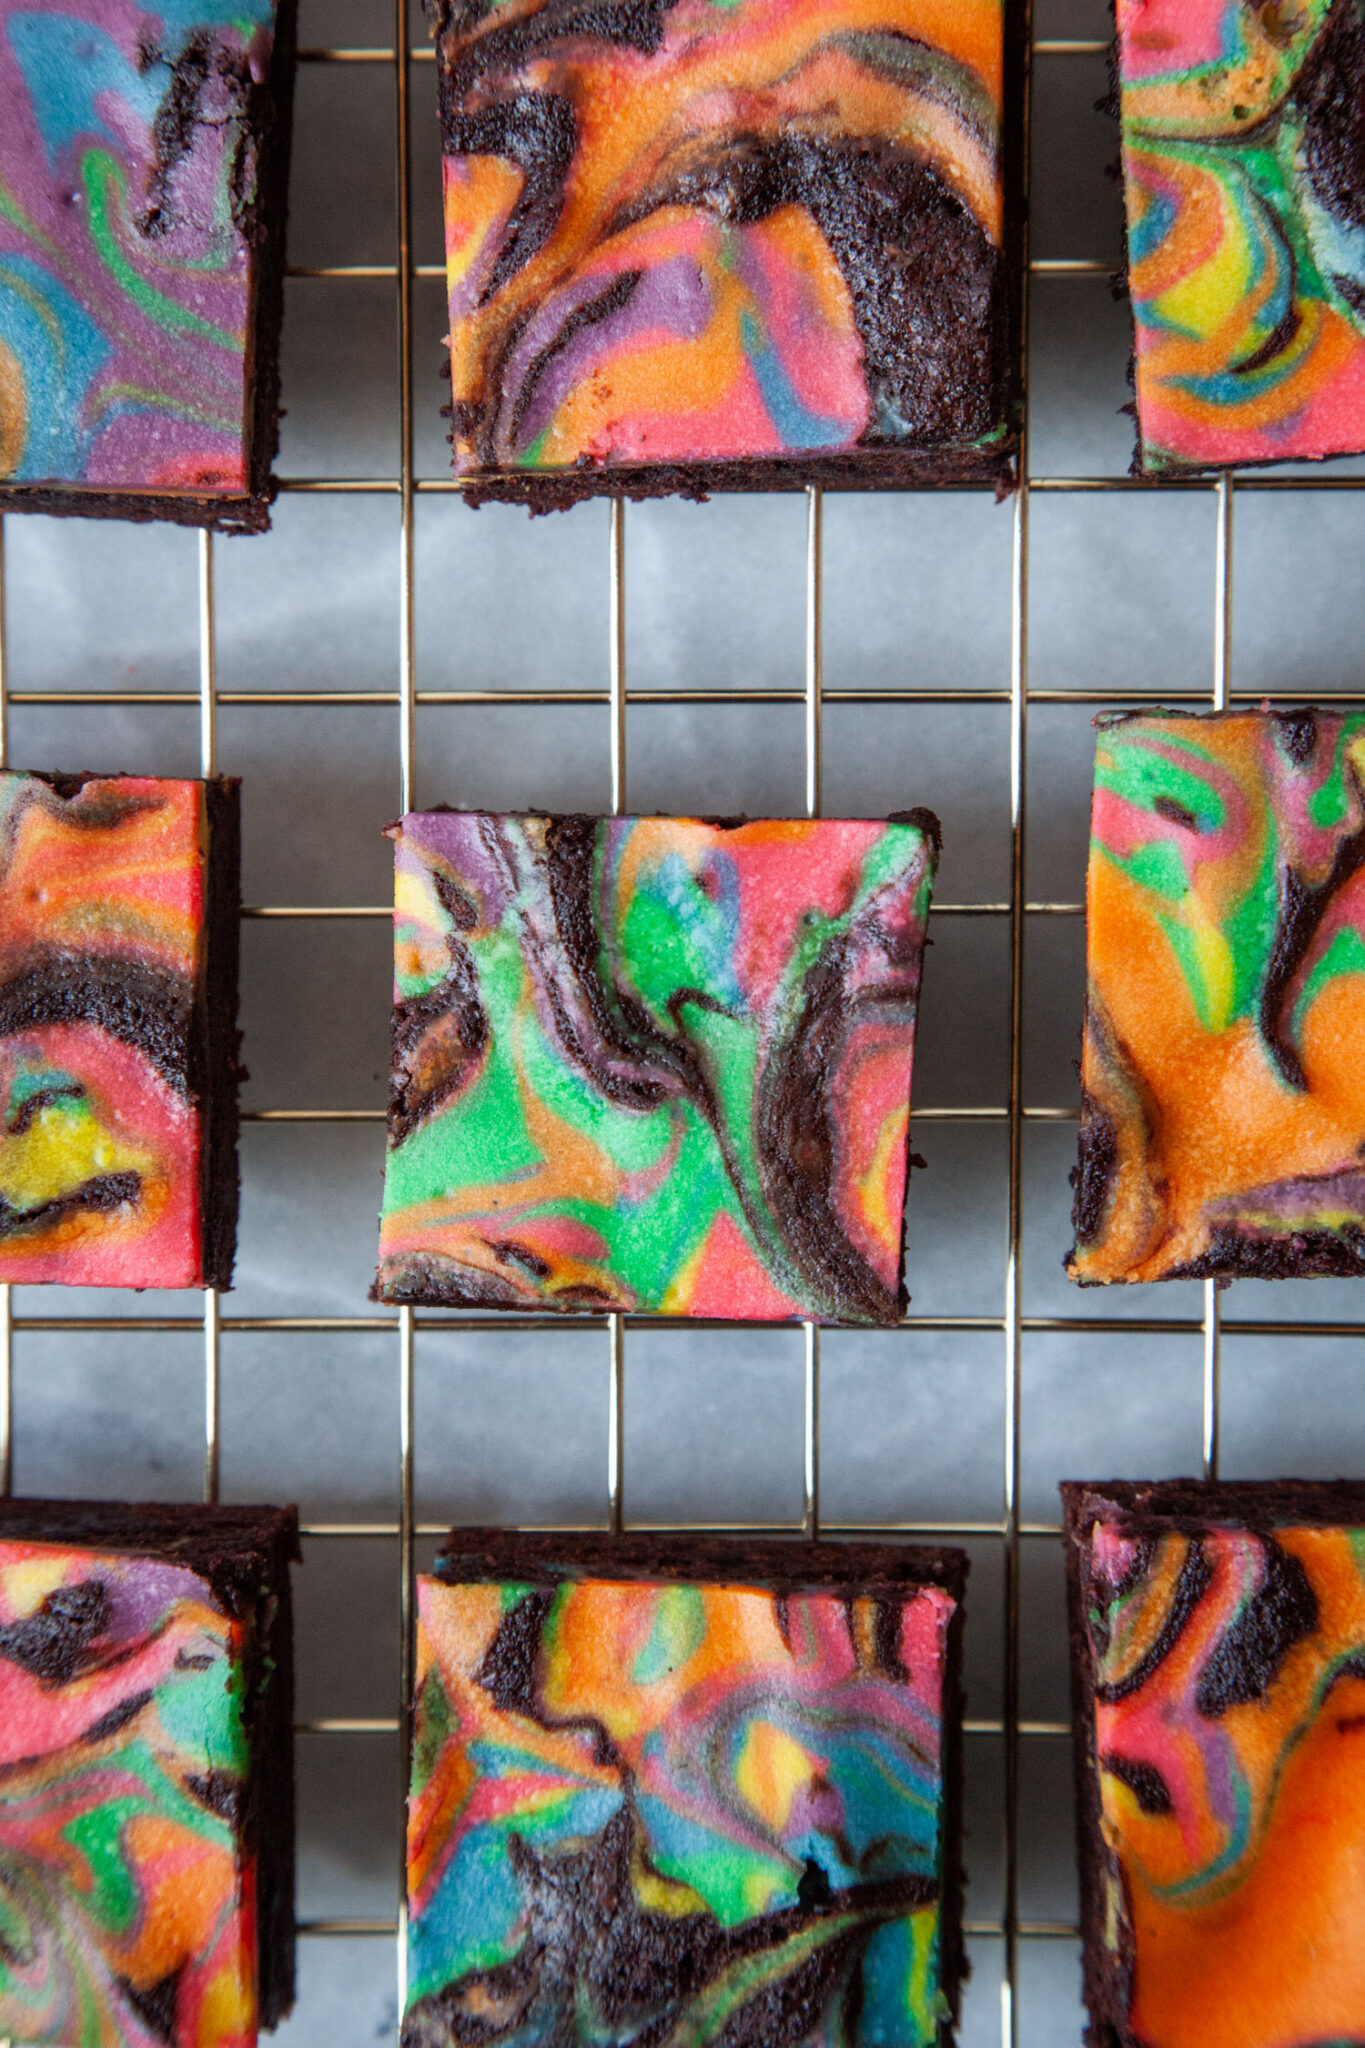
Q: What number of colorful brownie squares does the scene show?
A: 9